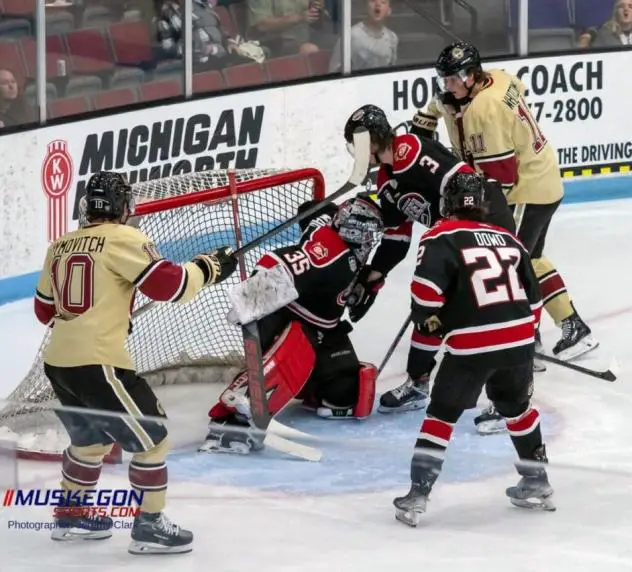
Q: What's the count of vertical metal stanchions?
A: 4